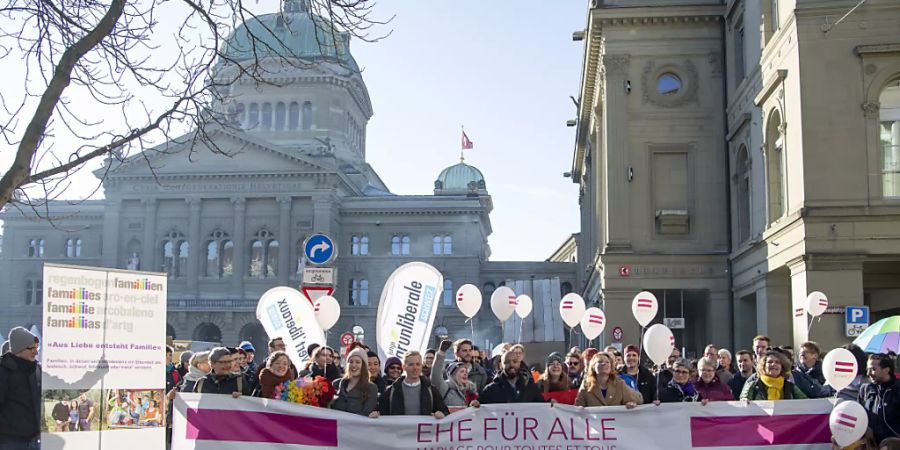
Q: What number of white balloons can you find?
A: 11